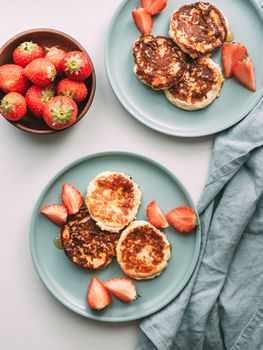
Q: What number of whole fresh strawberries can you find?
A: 9